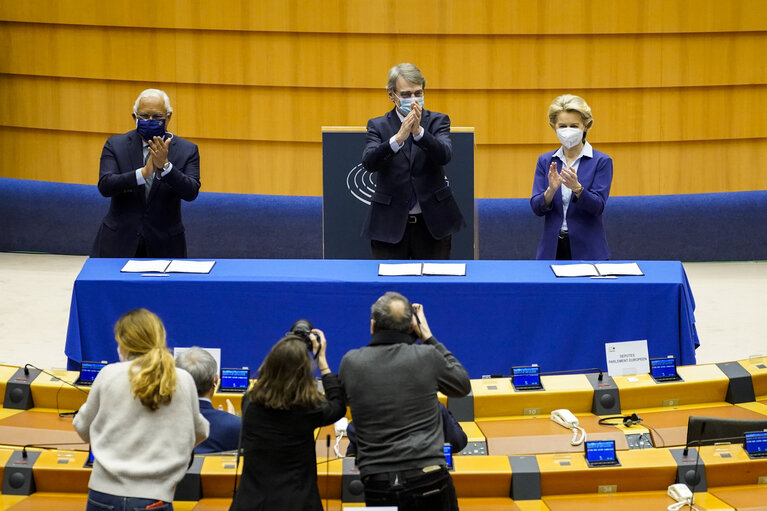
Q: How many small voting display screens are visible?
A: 8